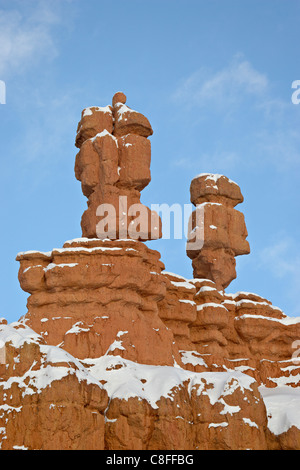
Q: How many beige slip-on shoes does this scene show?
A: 0